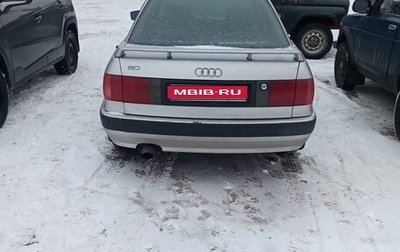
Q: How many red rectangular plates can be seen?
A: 1